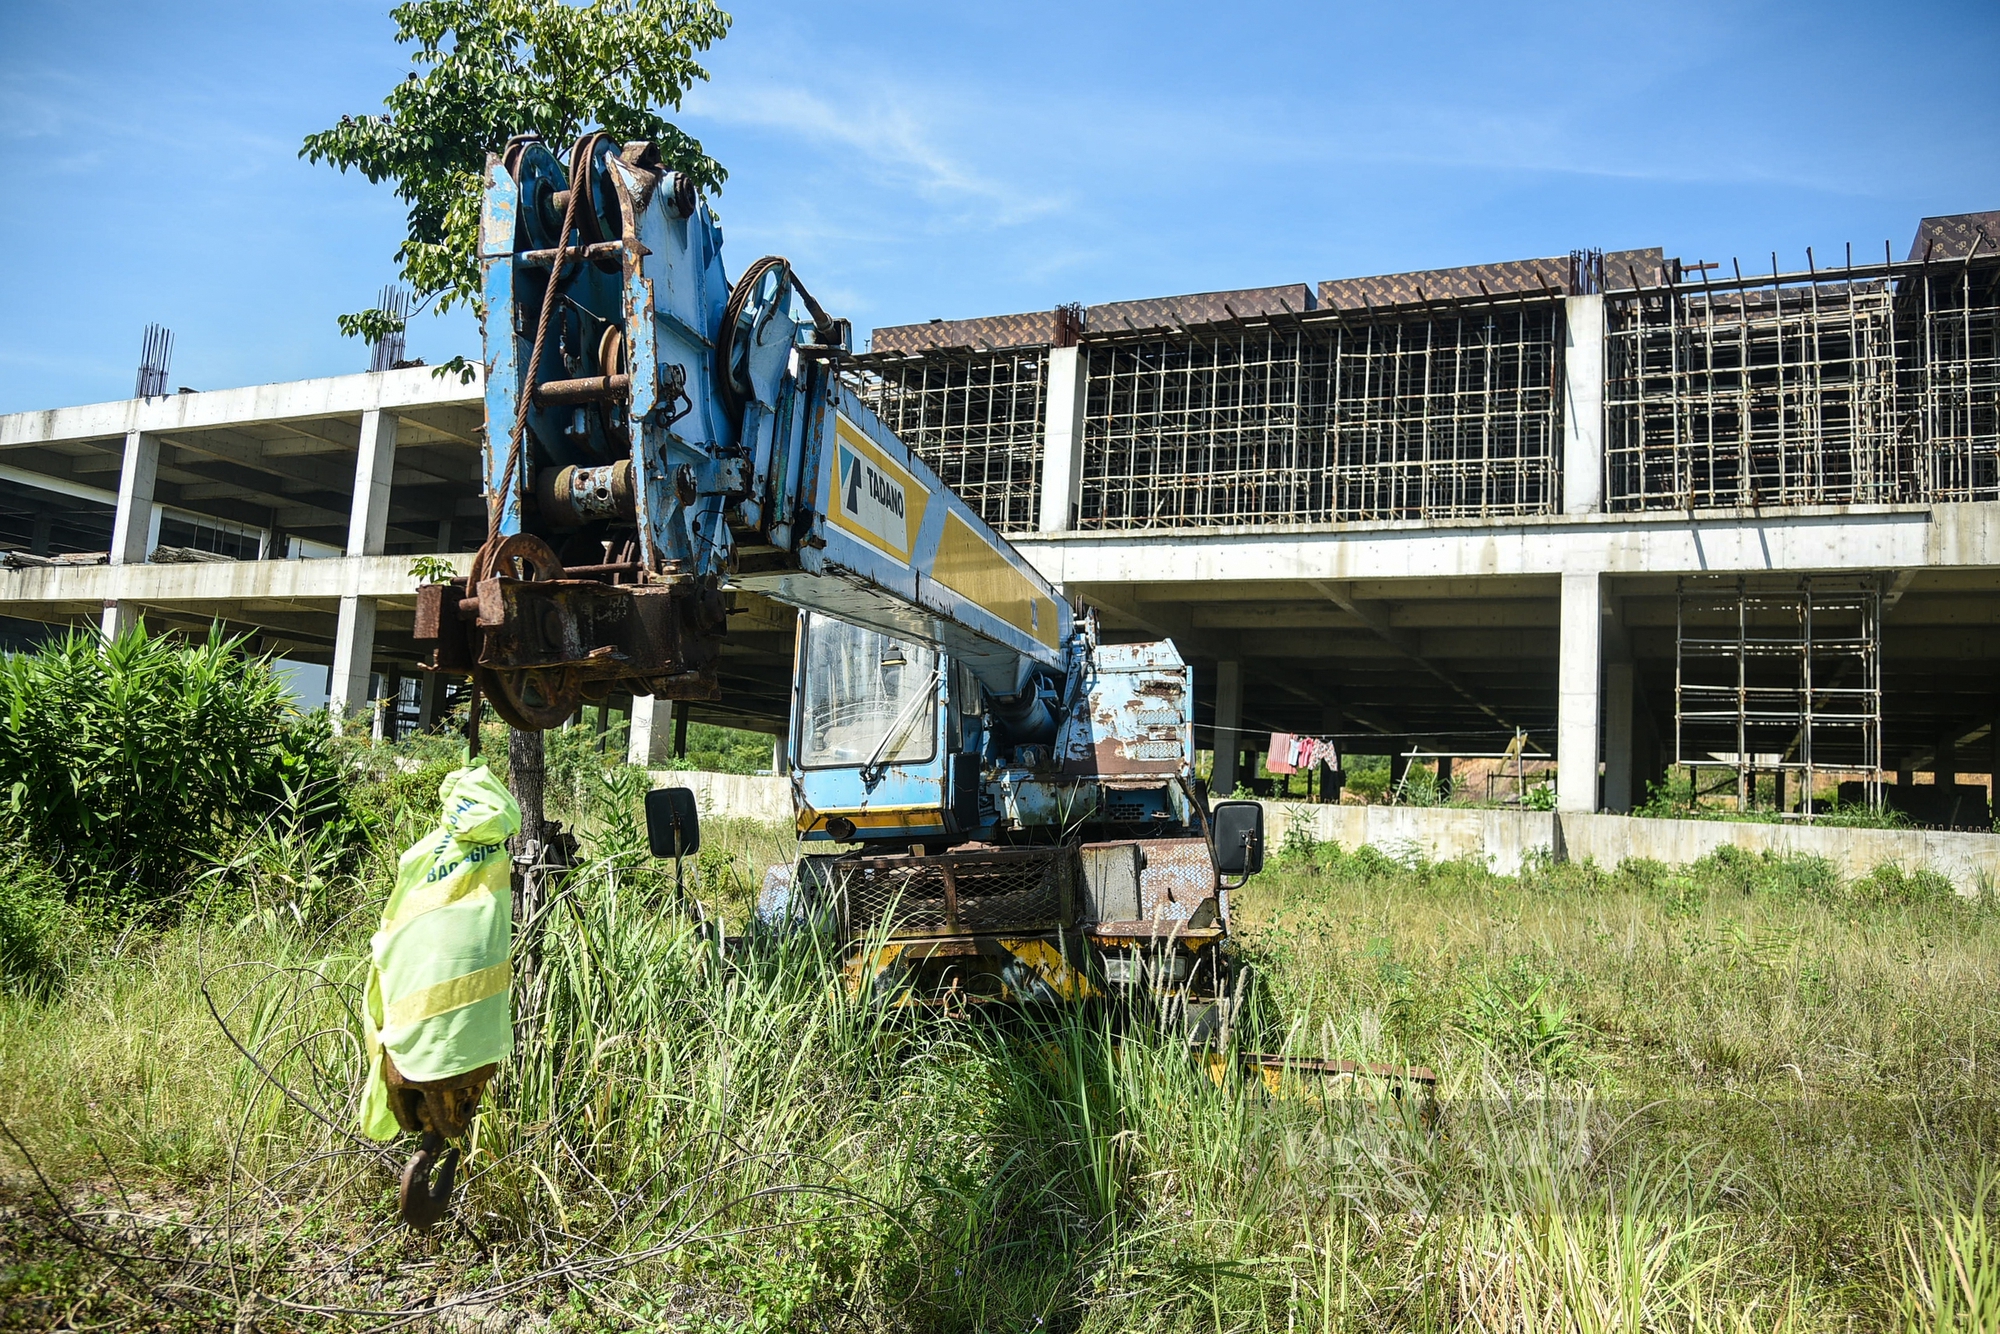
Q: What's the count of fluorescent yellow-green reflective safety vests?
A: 1